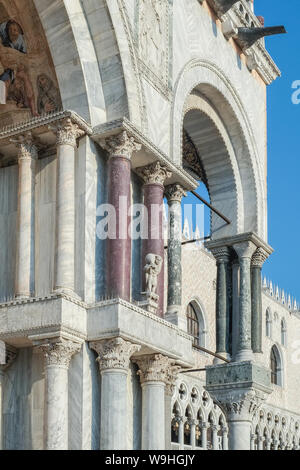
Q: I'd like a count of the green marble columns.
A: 4